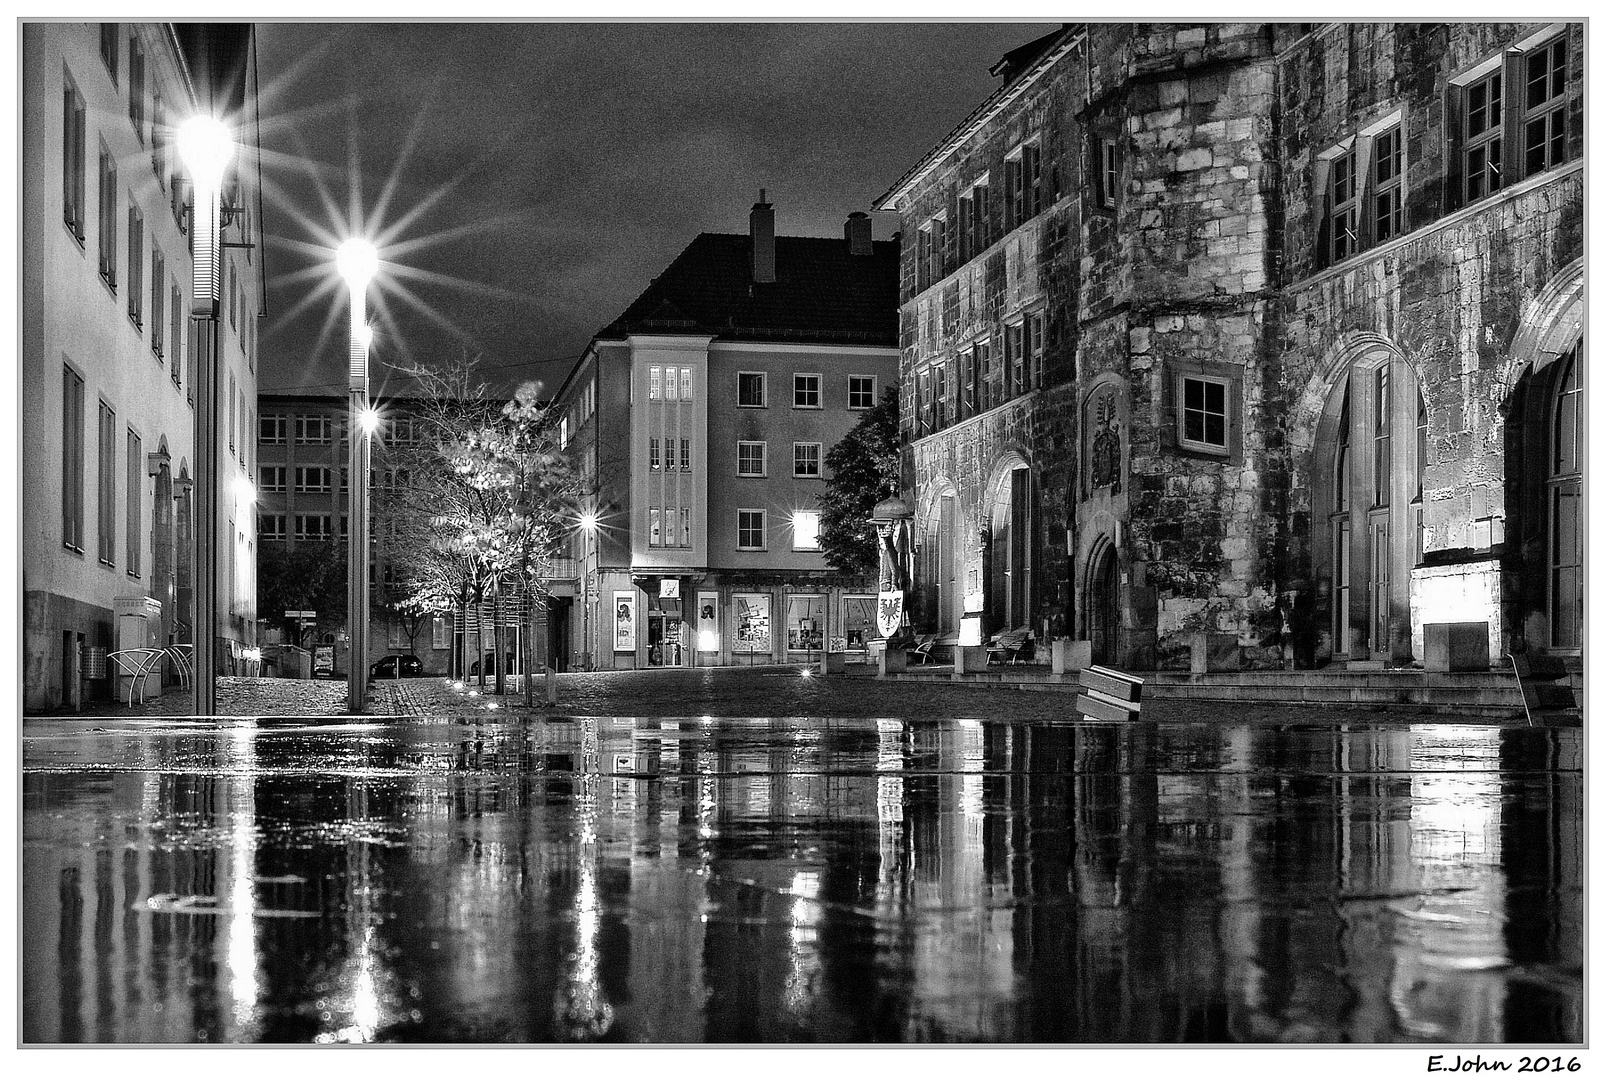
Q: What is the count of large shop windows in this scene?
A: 3